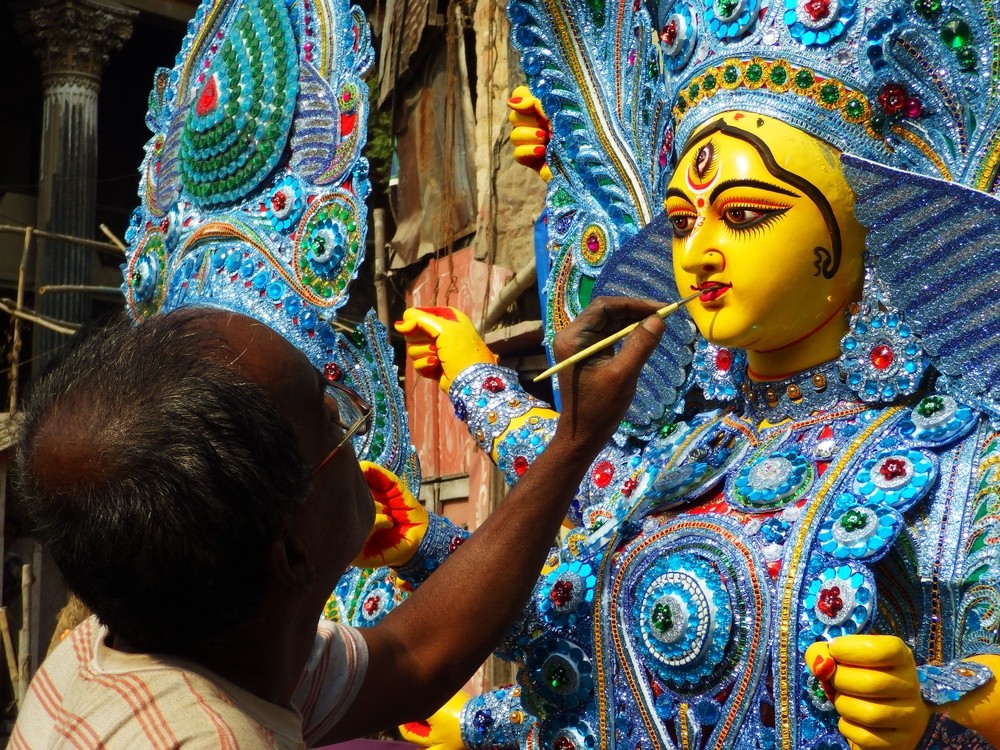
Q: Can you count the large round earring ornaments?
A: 2